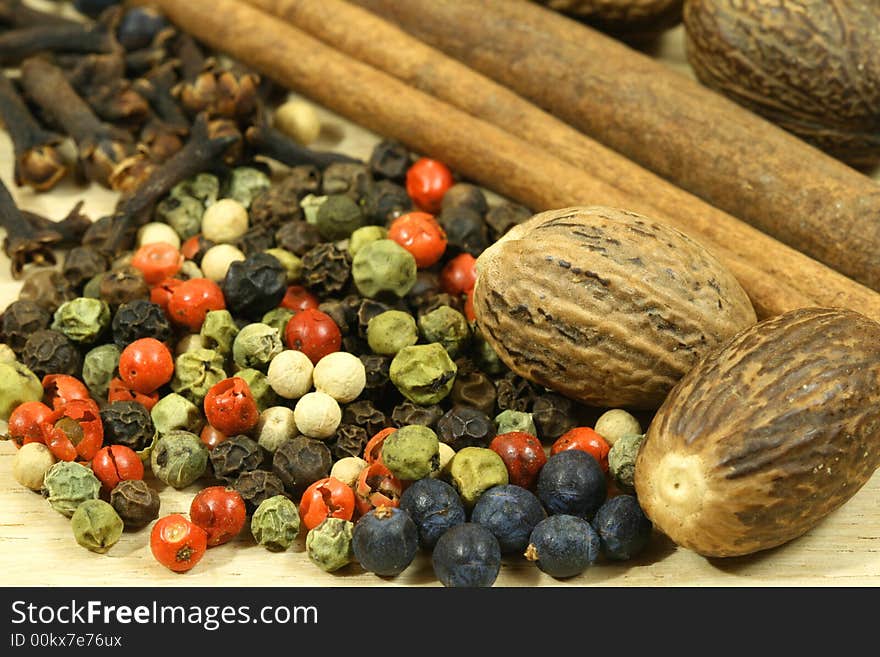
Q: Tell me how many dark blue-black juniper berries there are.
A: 7